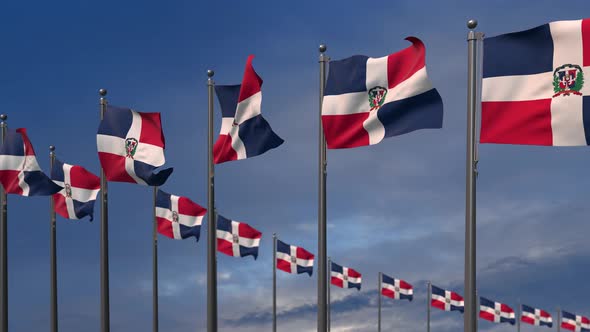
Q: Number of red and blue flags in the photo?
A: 15